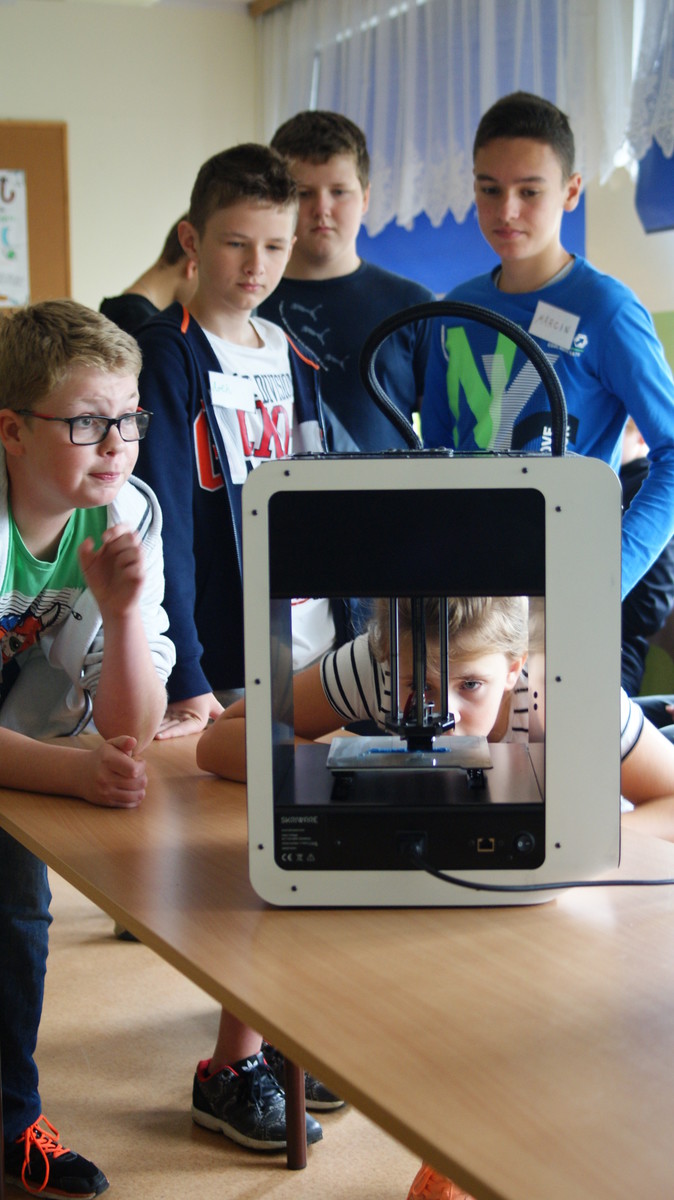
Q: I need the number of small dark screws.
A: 9